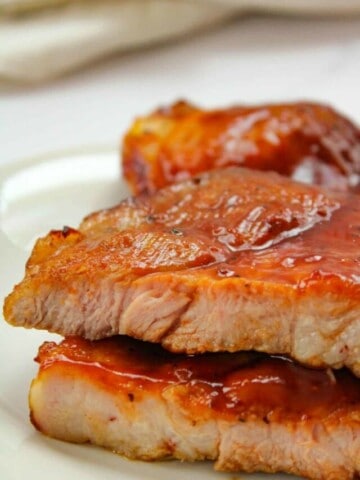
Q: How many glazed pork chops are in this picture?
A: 3